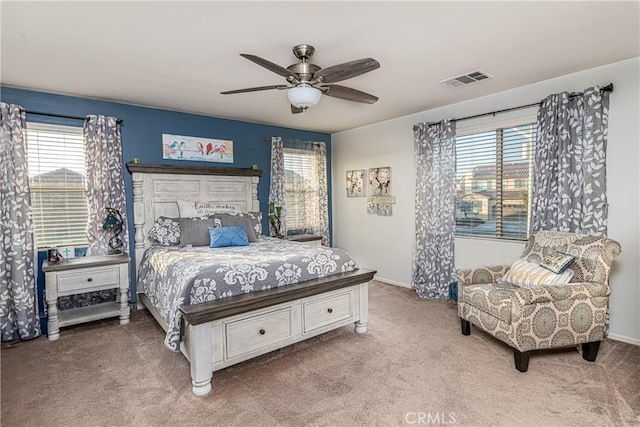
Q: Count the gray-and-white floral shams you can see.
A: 2